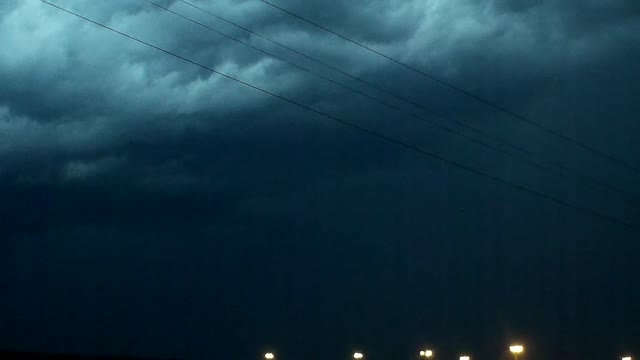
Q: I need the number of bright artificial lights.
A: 6